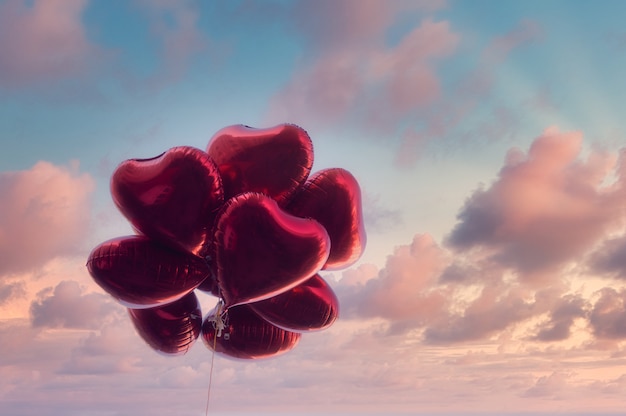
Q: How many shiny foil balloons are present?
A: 8